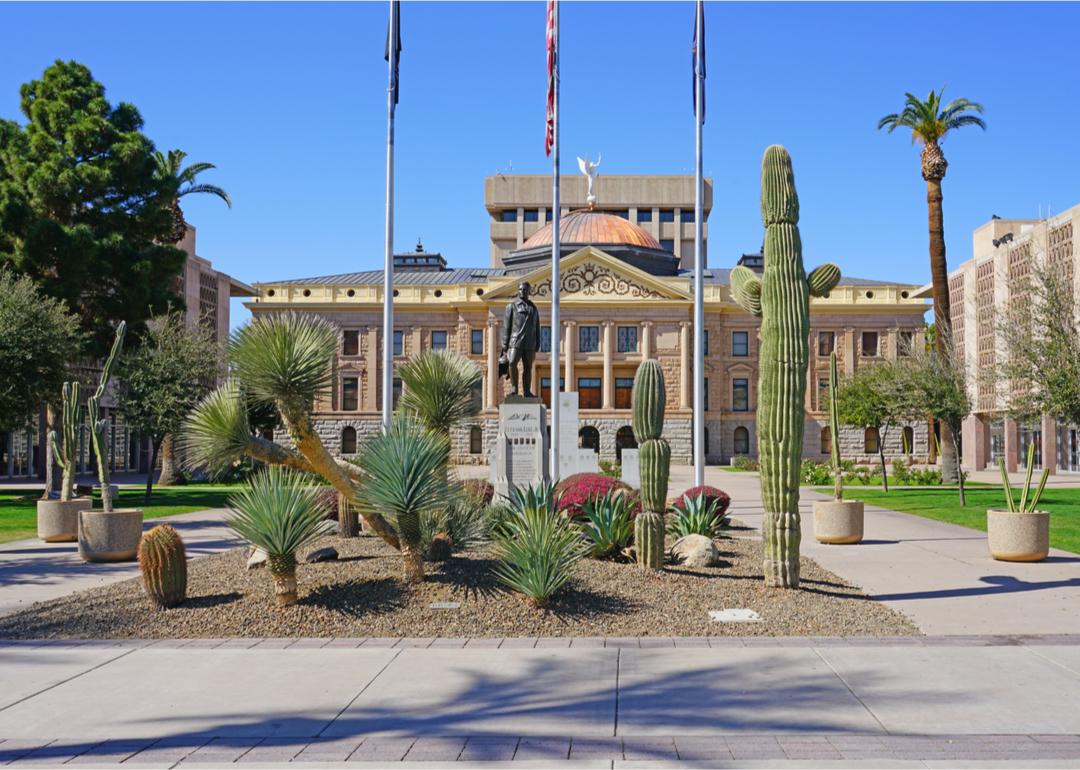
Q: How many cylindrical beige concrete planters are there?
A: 4